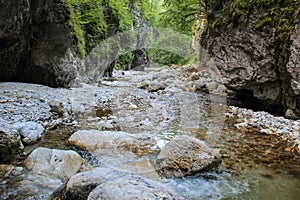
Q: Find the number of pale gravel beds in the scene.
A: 2